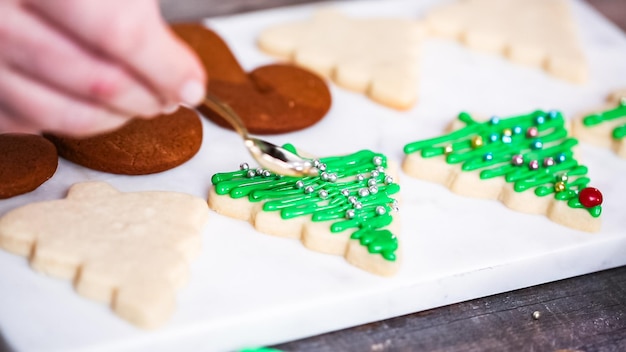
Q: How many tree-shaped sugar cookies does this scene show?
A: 6